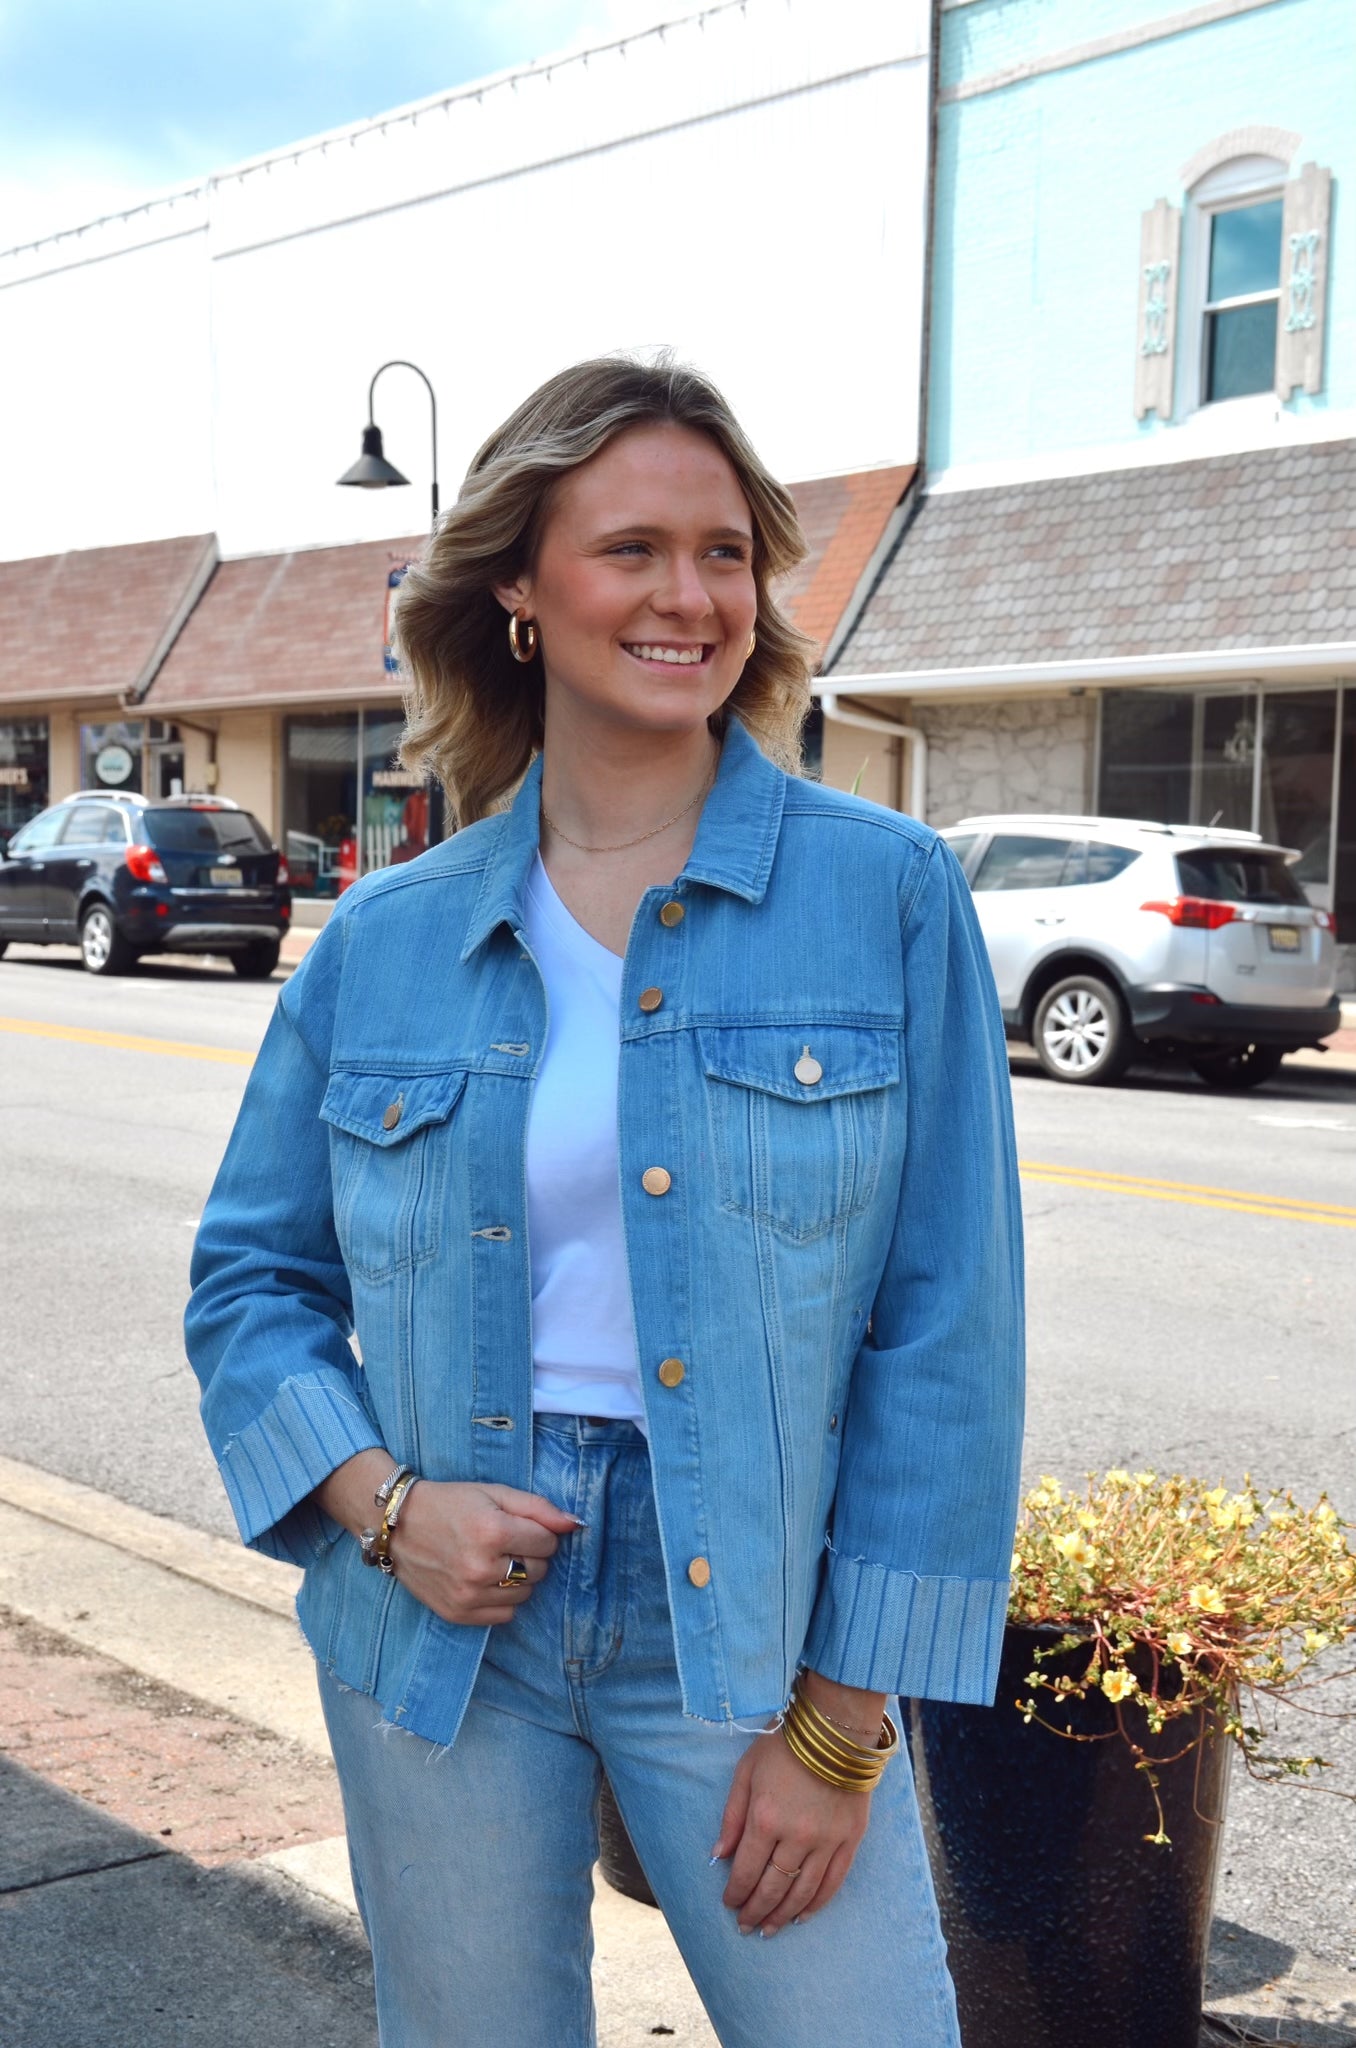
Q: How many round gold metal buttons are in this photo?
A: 7